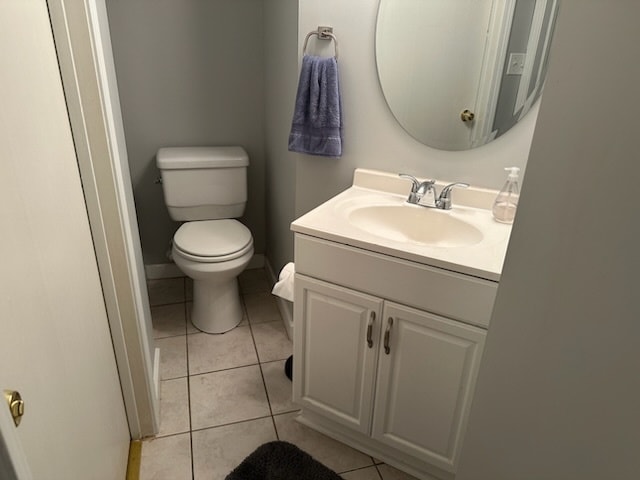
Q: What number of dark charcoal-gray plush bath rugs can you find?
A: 1